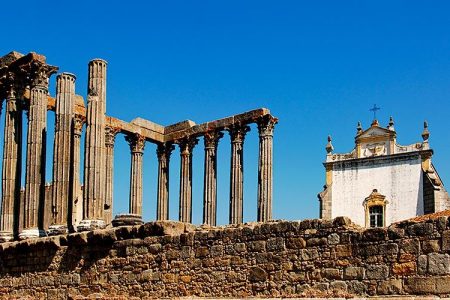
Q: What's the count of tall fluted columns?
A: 12